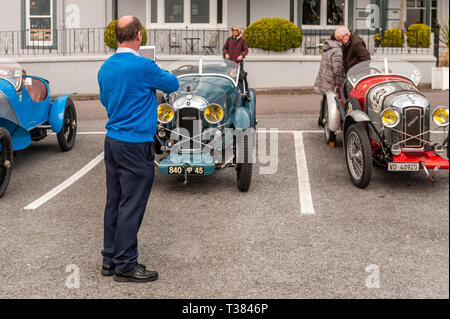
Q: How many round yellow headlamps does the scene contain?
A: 4